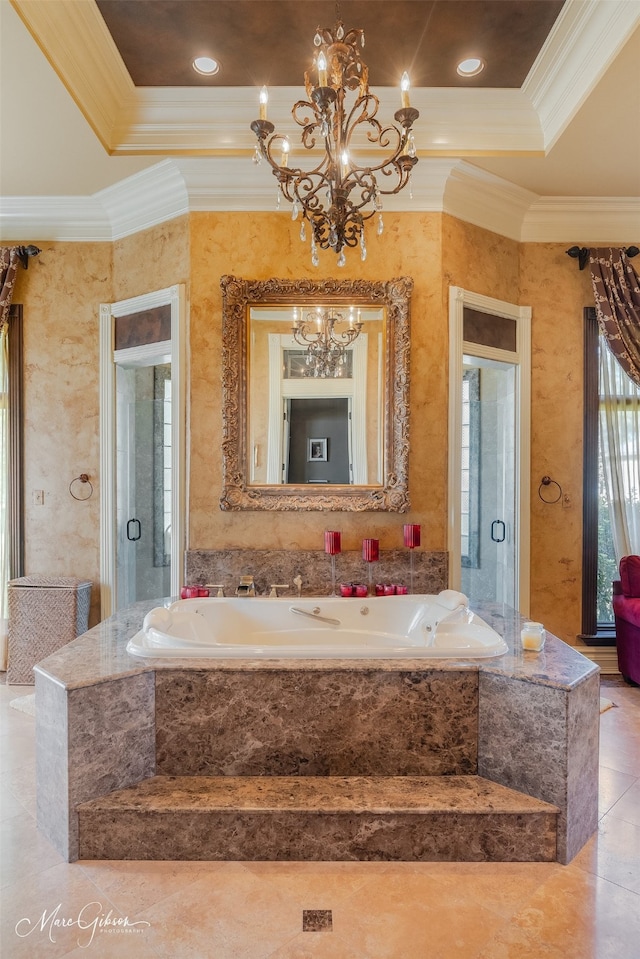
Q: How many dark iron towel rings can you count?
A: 2